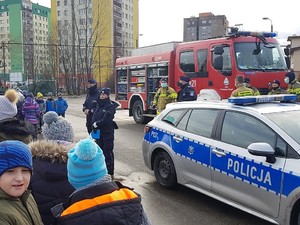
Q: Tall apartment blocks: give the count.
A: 3